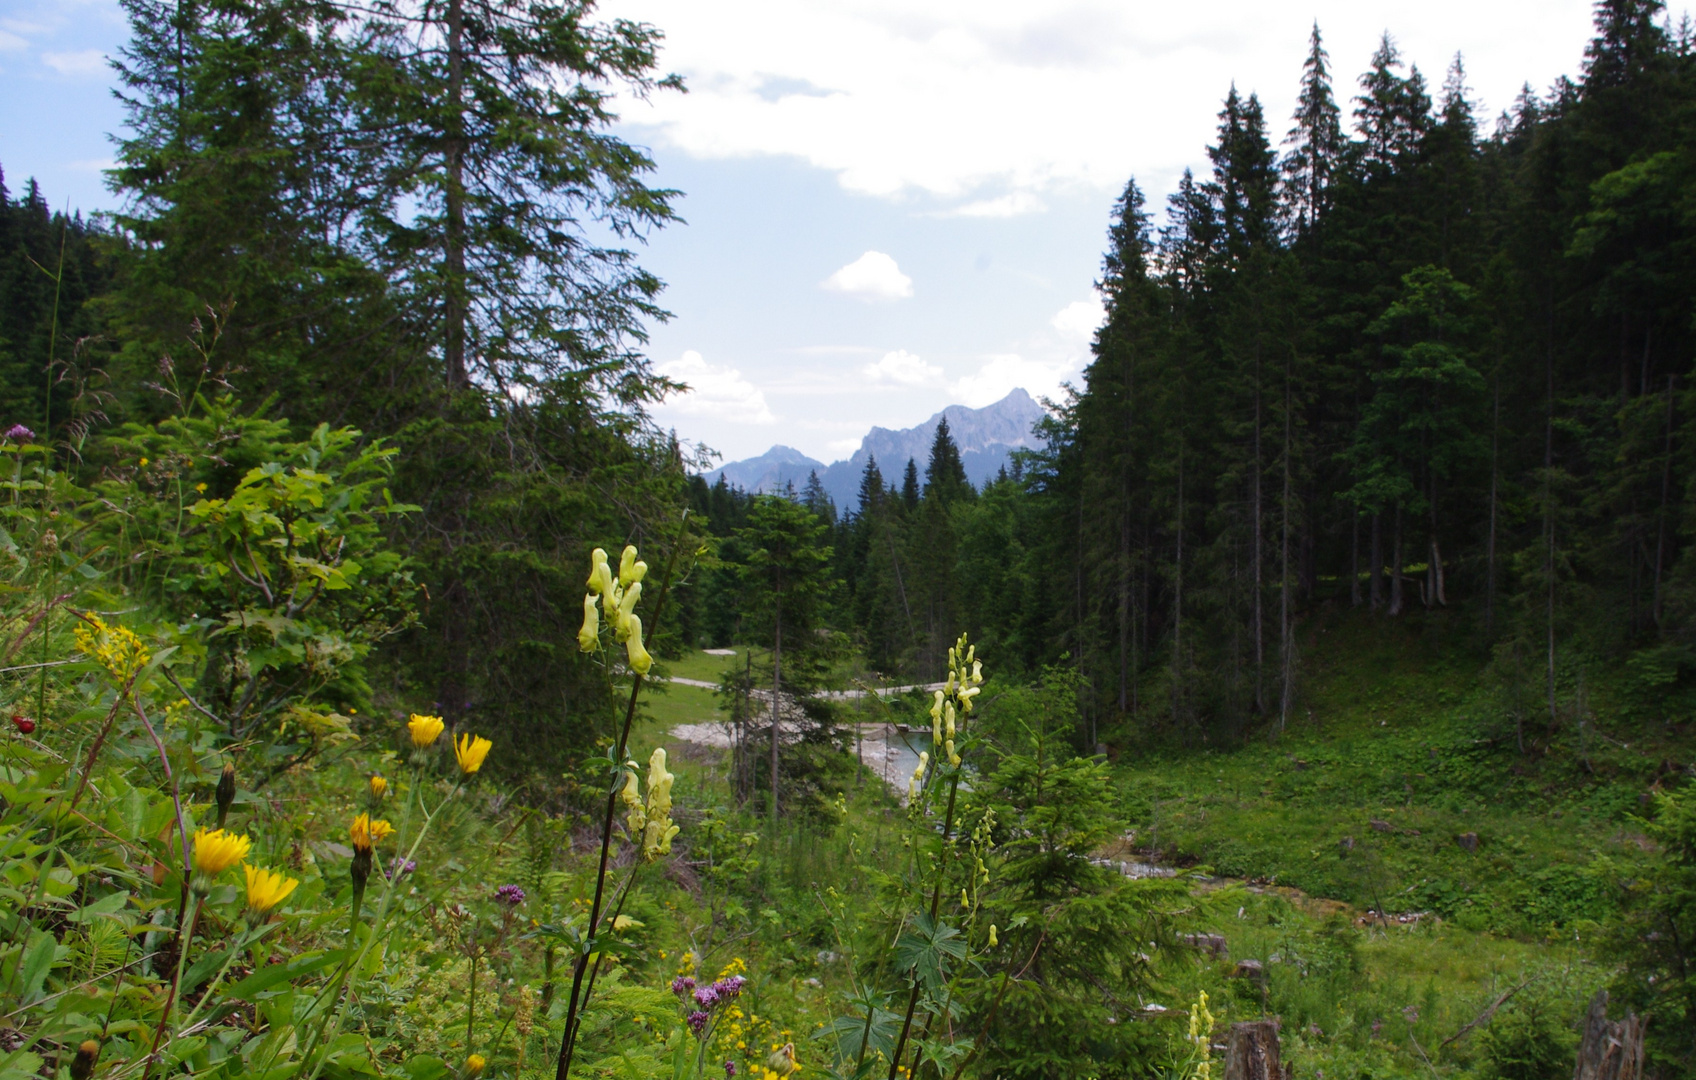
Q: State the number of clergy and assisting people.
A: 0